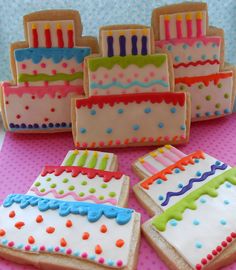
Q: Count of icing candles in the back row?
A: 12